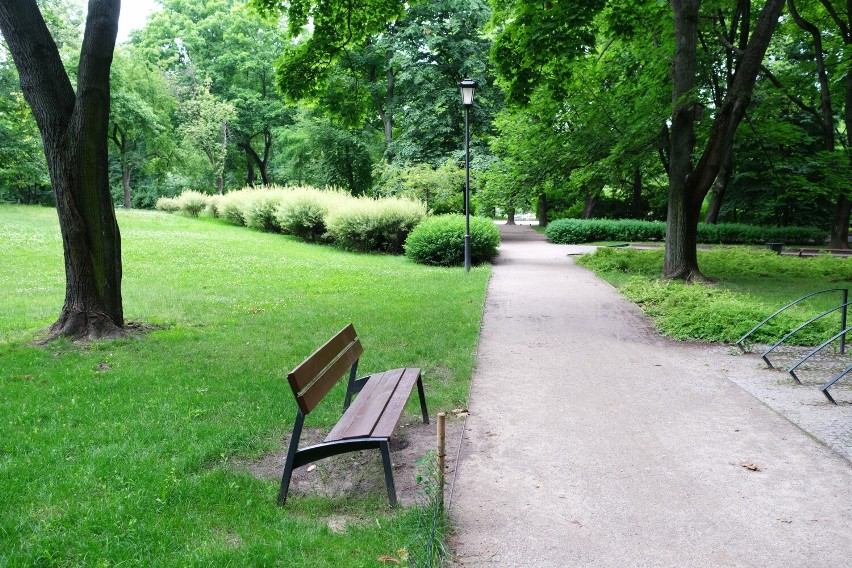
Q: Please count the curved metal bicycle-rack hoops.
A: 4